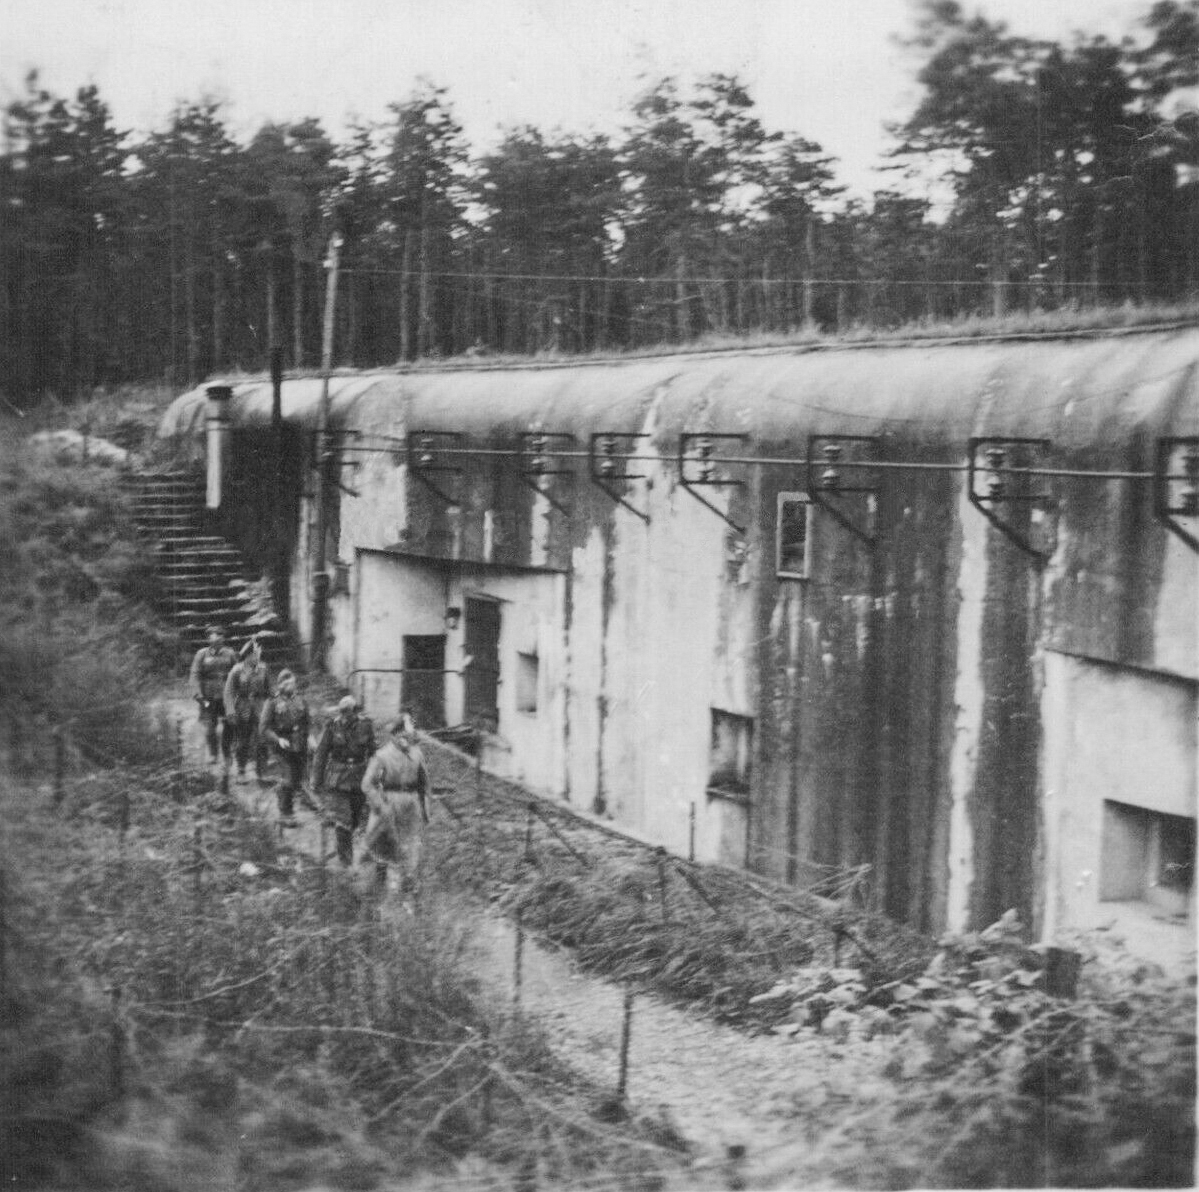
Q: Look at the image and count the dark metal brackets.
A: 8